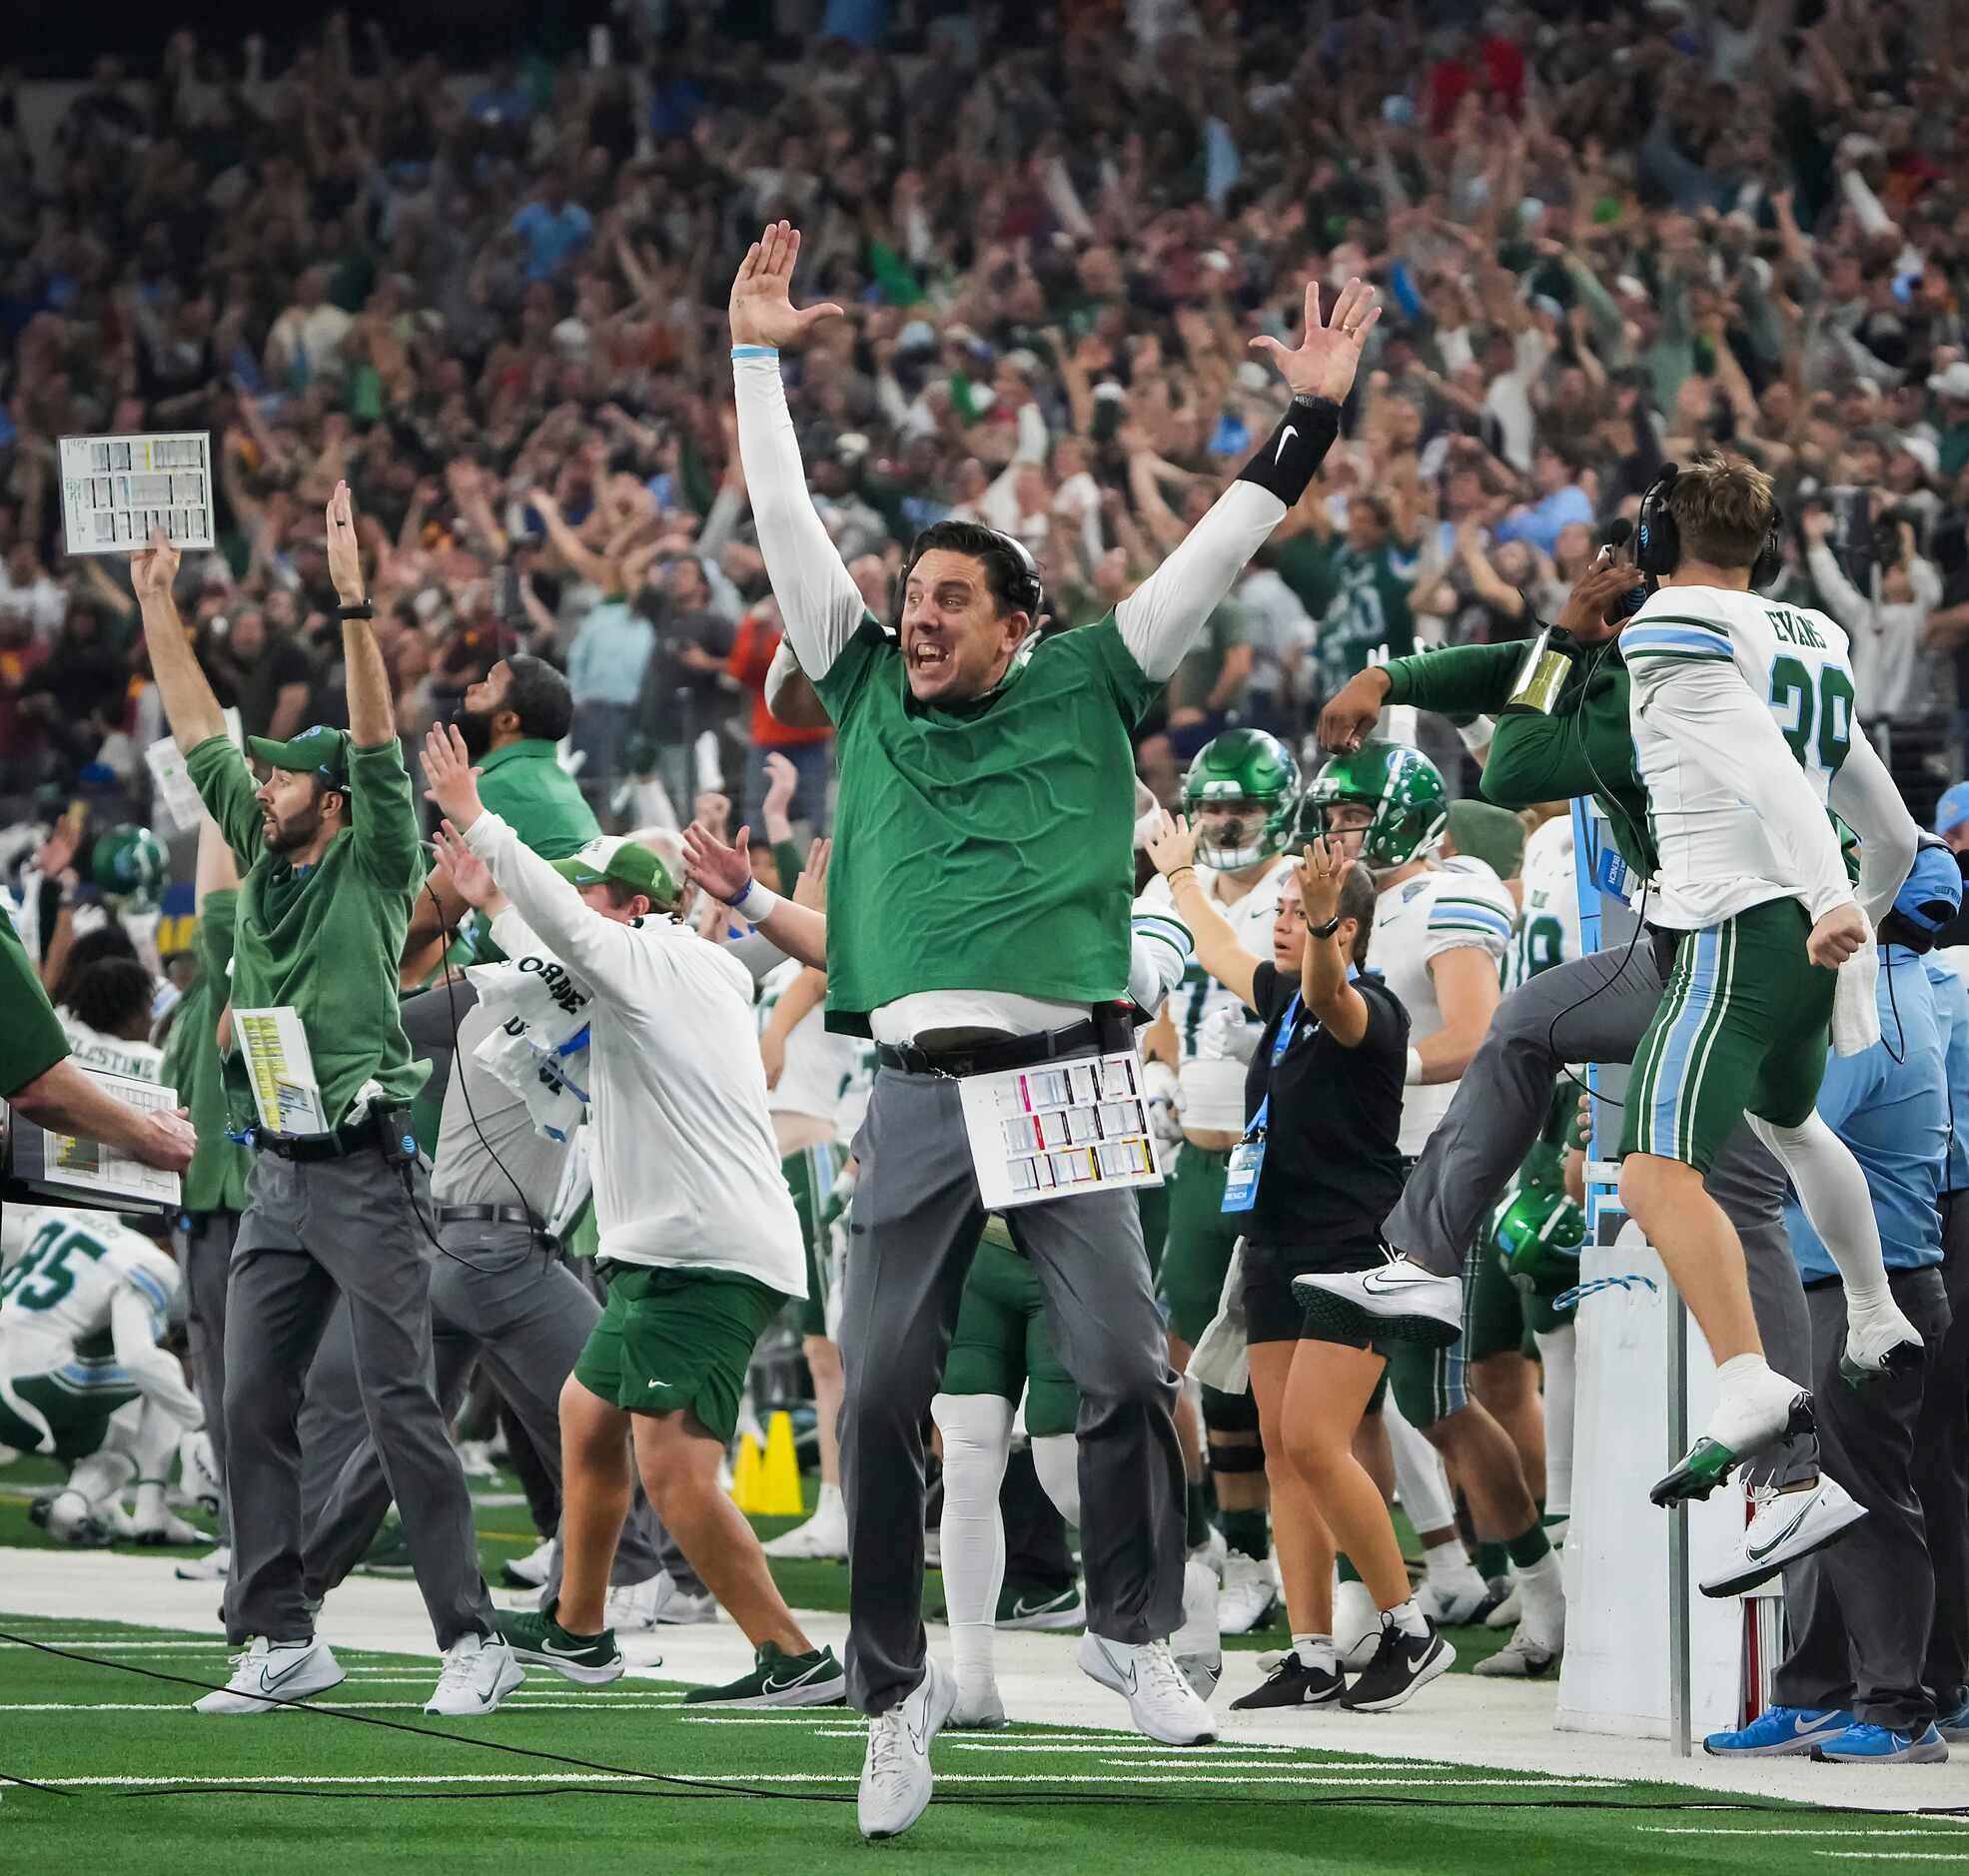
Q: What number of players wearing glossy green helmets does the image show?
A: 2